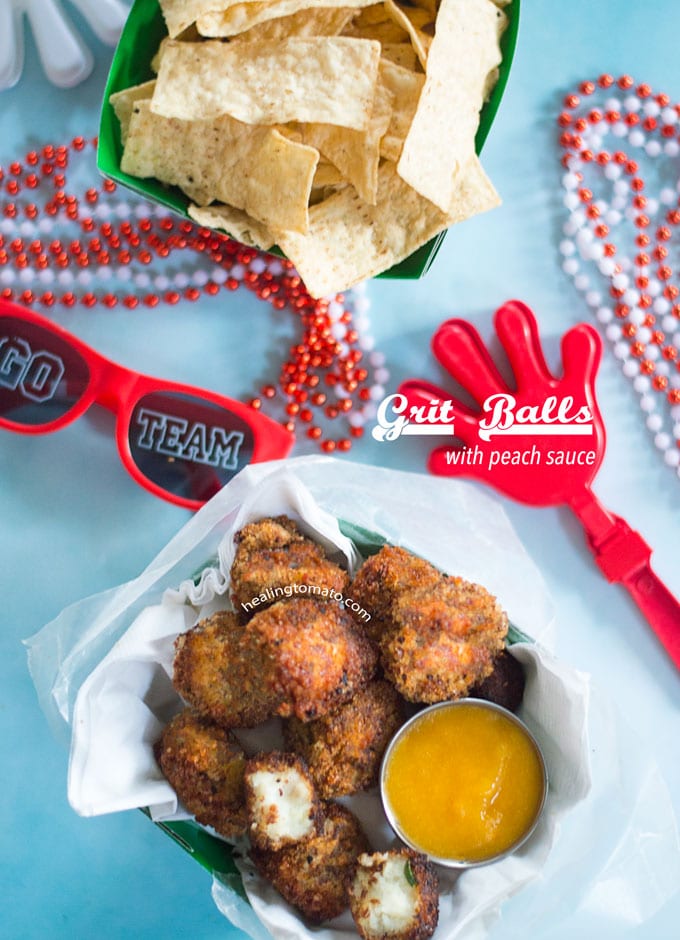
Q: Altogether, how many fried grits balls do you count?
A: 11